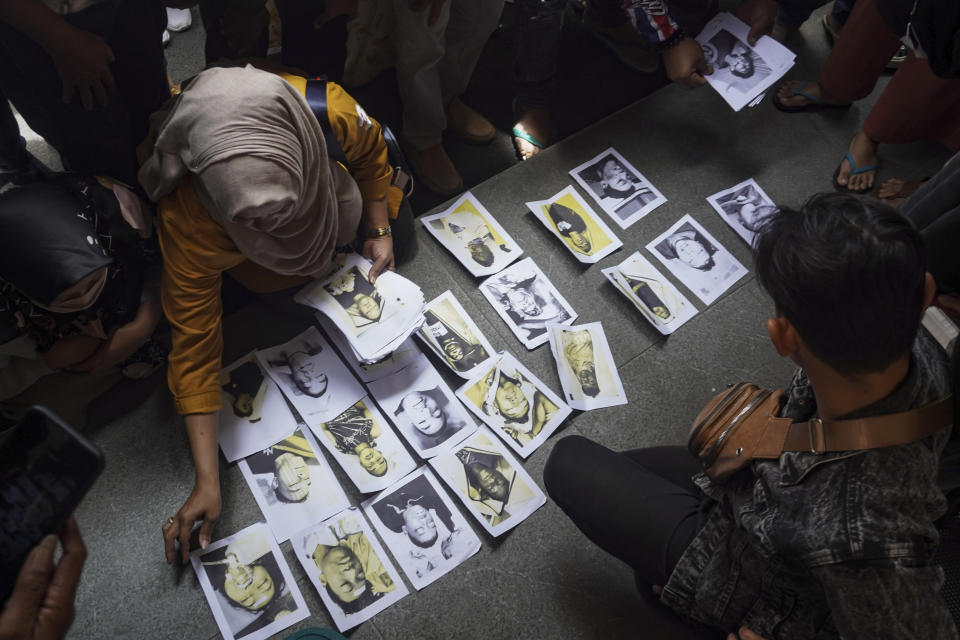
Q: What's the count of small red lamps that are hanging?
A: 0